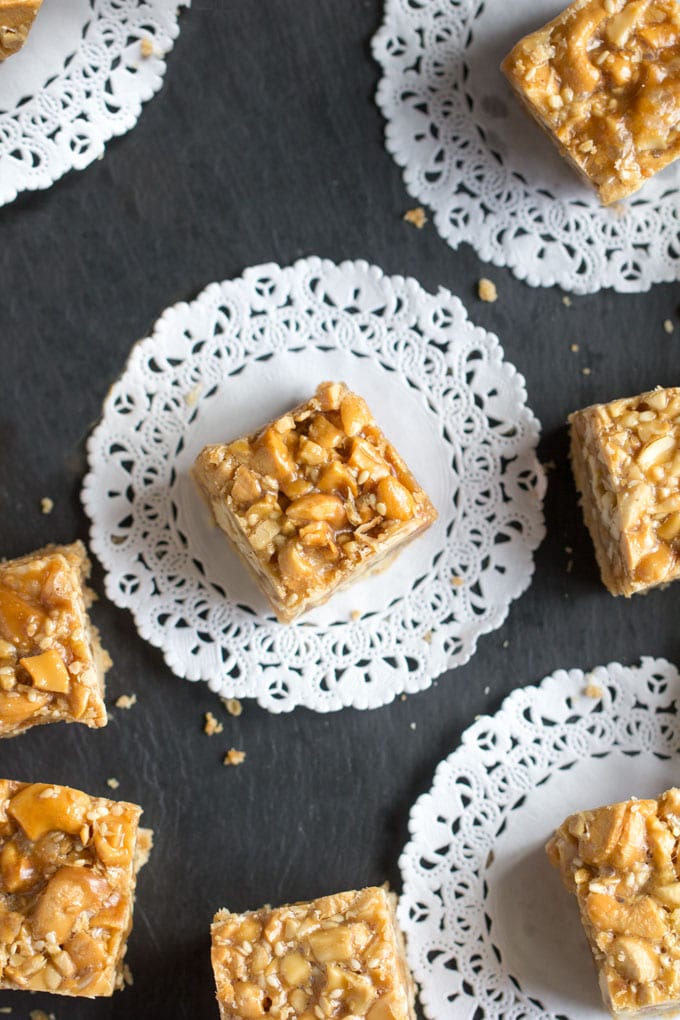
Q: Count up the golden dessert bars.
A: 8